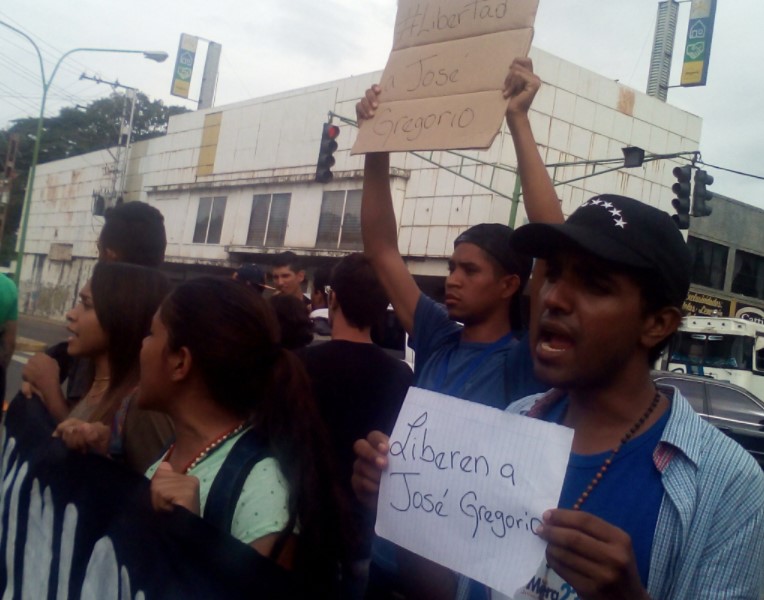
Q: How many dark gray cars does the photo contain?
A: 1